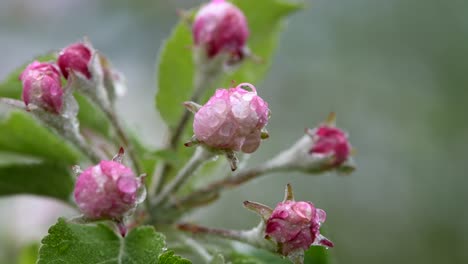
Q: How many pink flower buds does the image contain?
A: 7